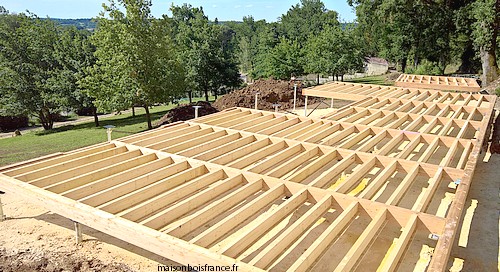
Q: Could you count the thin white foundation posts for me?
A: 9